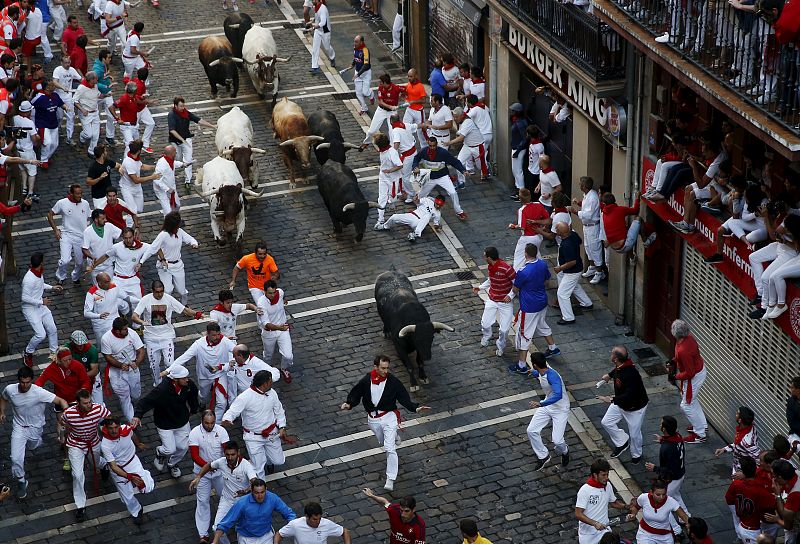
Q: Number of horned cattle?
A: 9